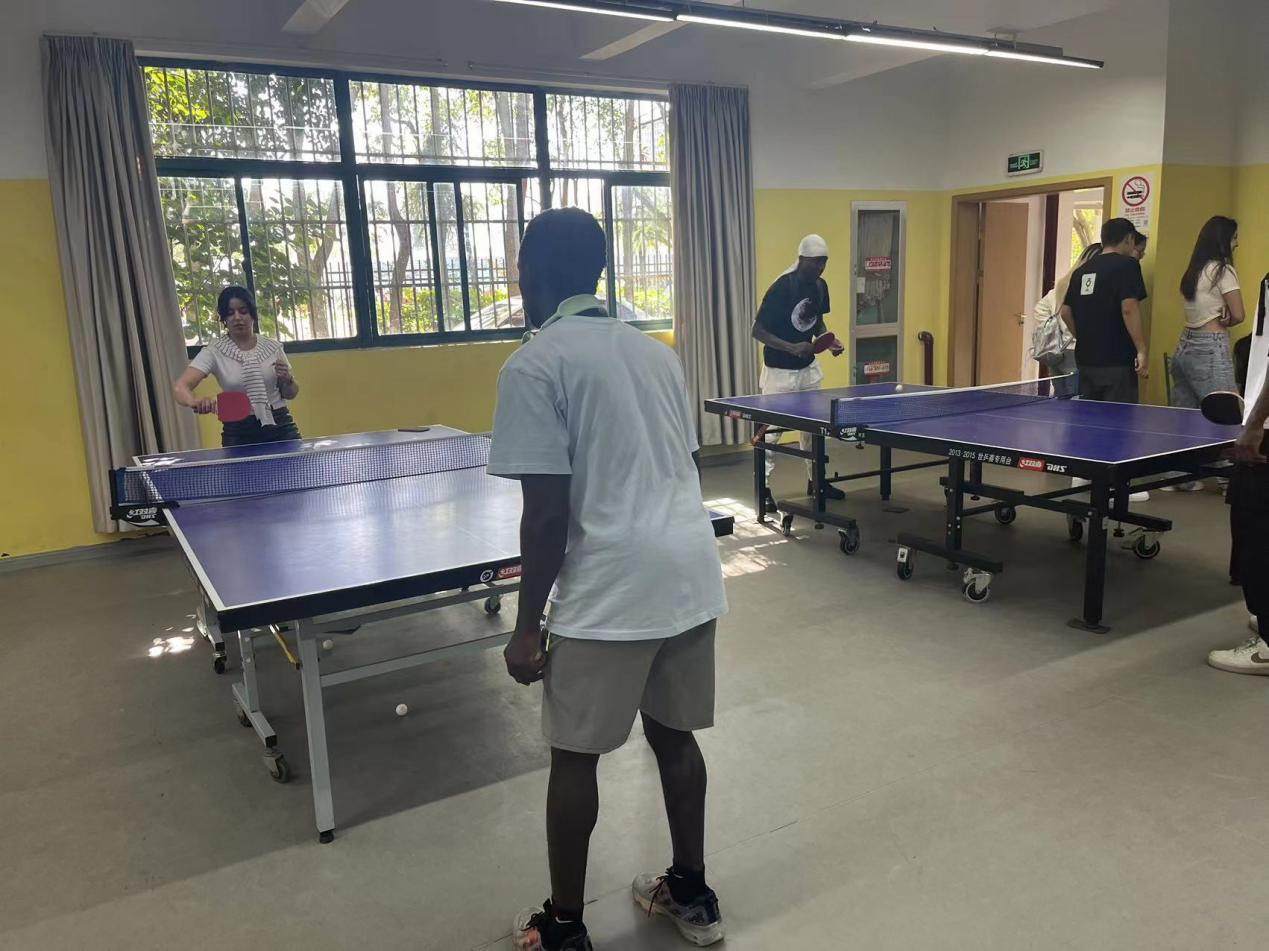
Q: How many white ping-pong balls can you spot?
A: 3